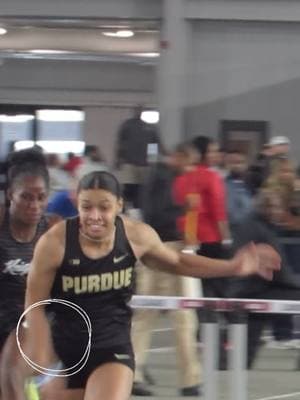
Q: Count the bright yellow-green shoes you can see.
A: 1